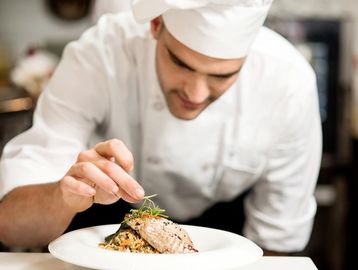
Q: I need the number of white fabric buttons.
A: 3